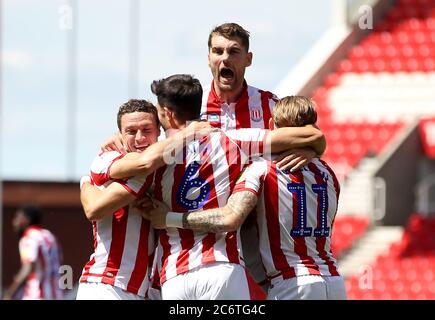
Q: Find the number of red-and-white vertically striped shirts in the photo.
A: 5